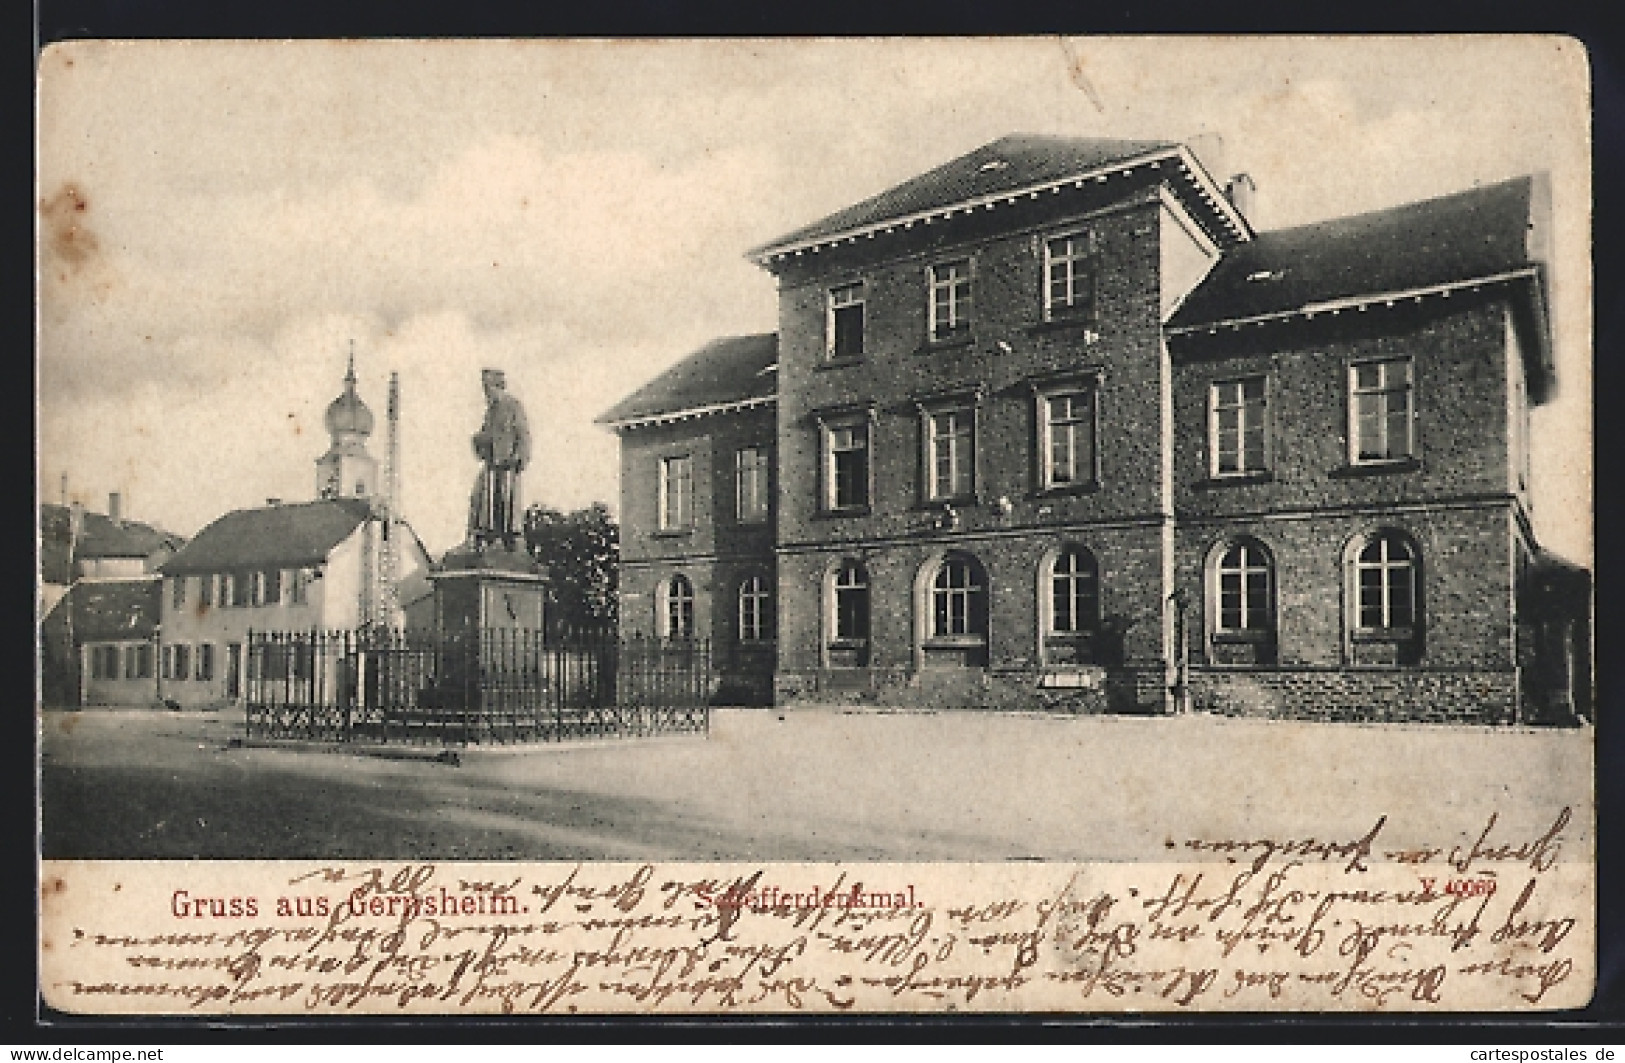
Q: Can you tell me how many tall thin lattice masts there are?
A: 1